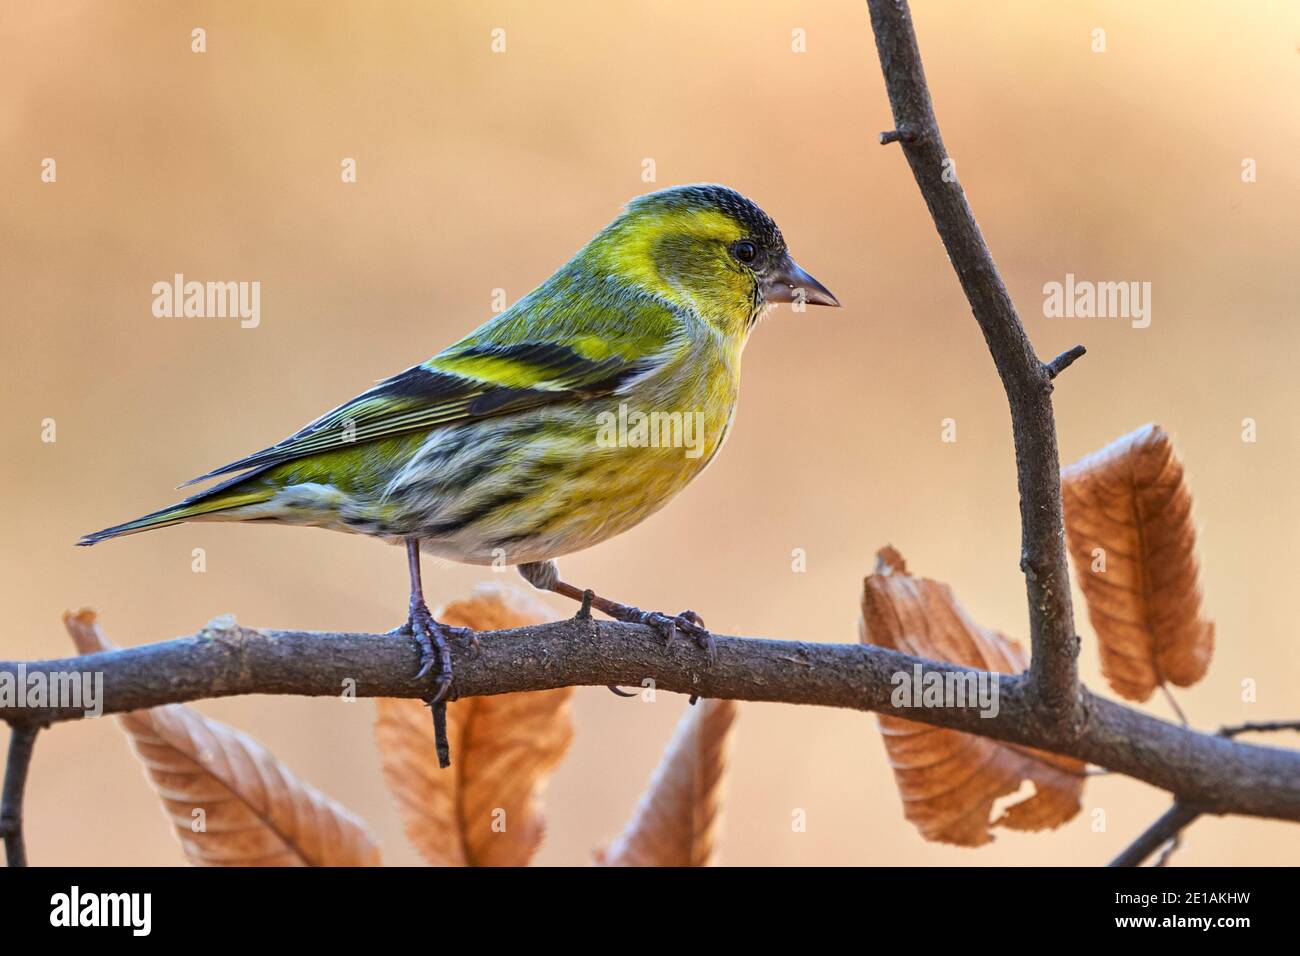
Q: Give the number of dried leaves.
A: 5